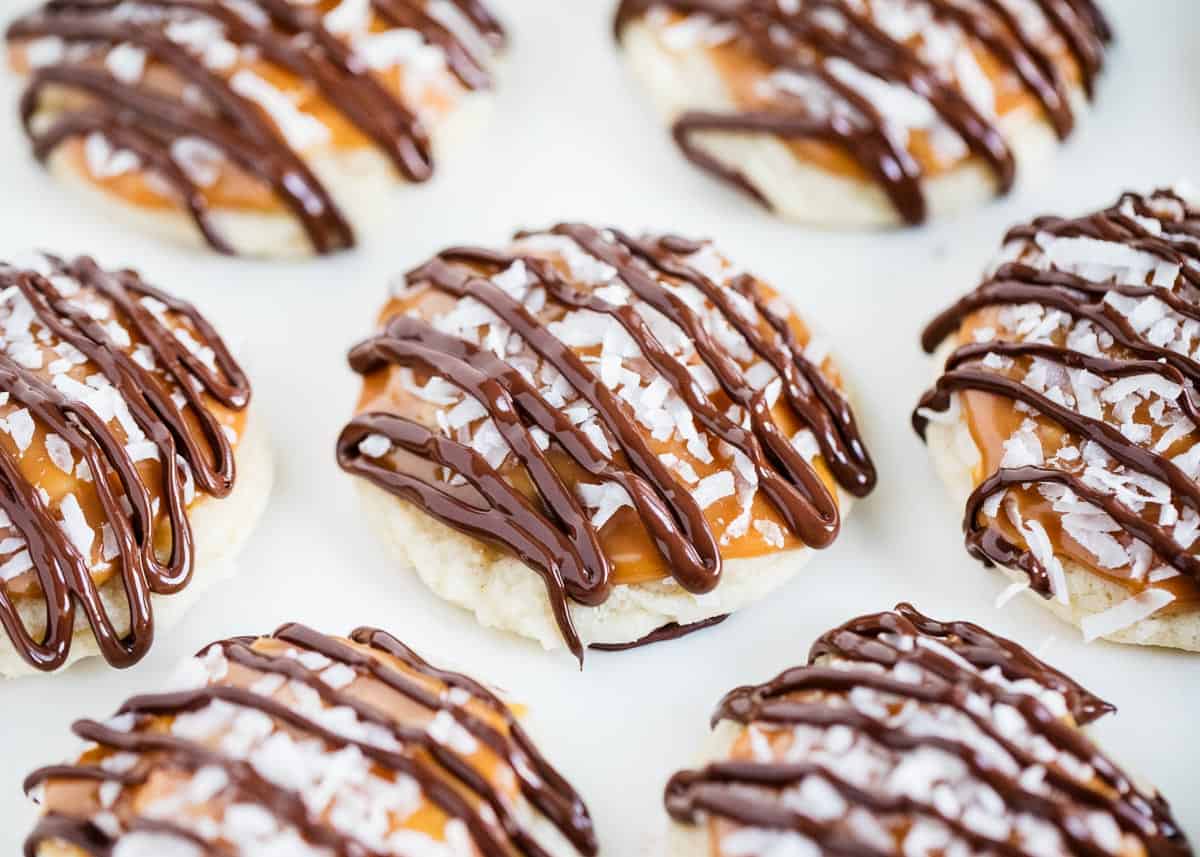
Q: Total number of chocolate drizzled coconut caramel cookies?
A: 7